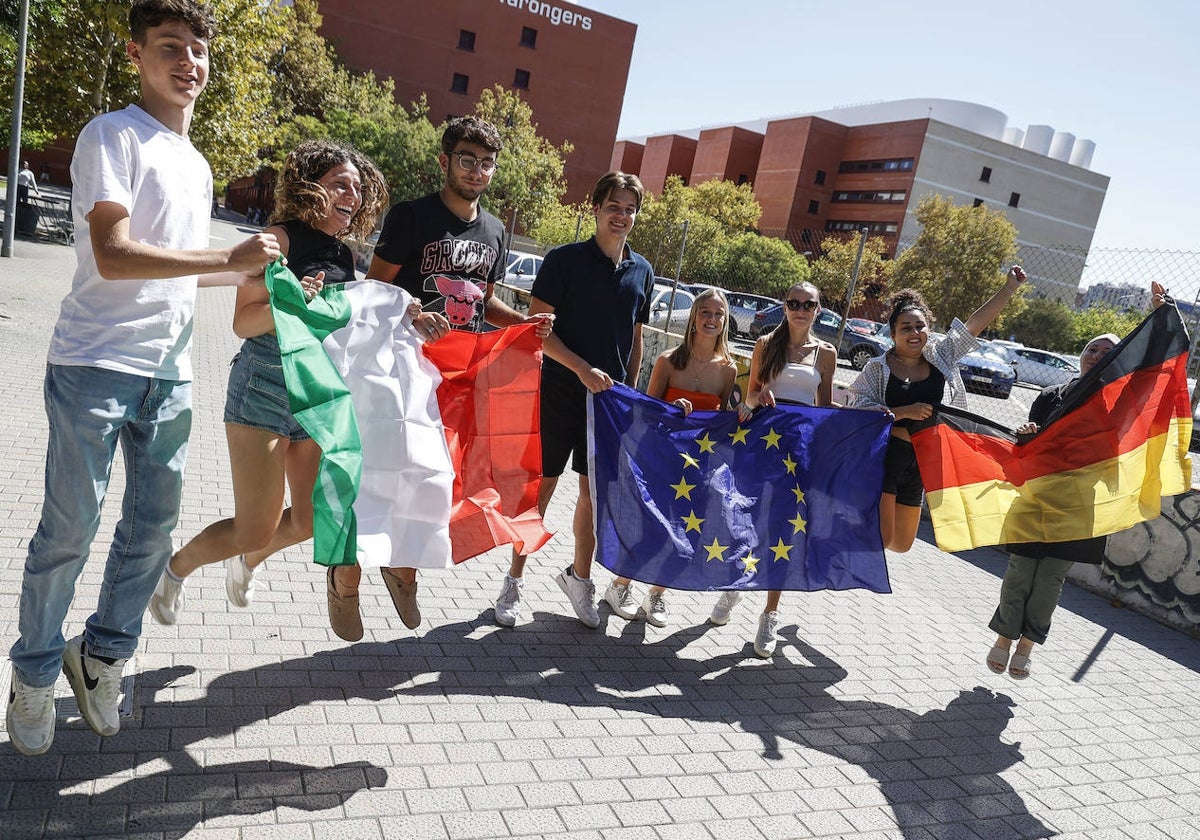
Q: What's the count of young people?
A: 8